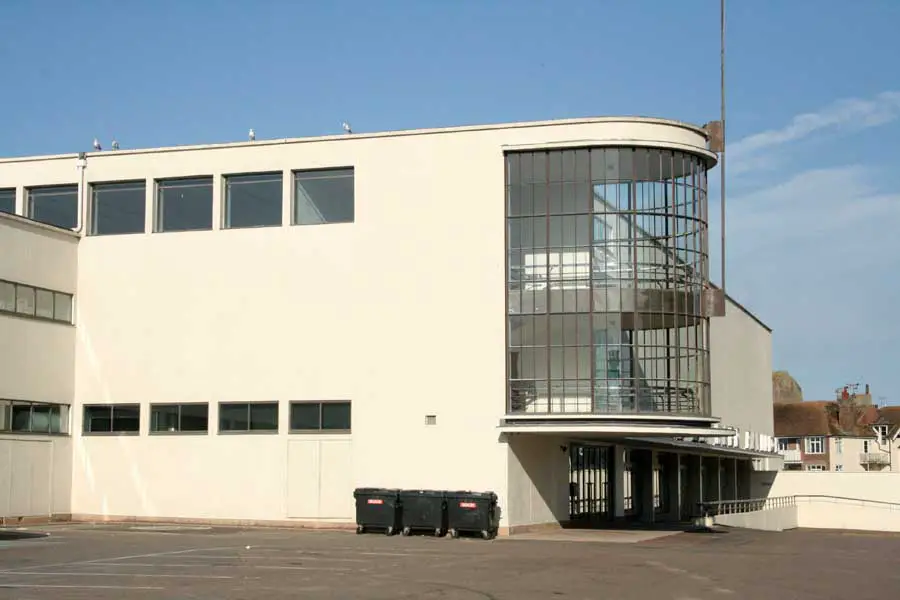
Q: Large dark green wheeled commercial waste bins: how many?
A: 3